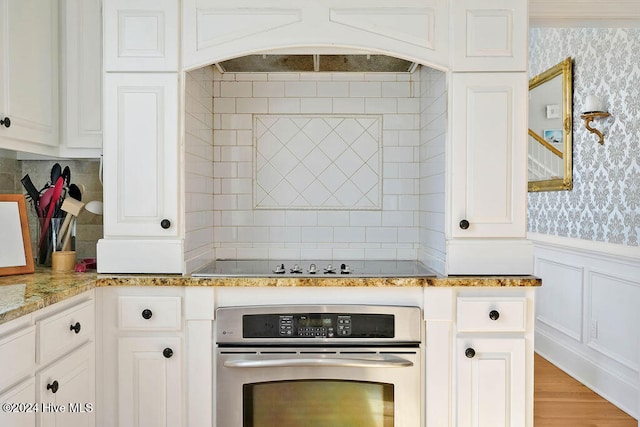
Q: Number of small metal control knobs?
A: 5